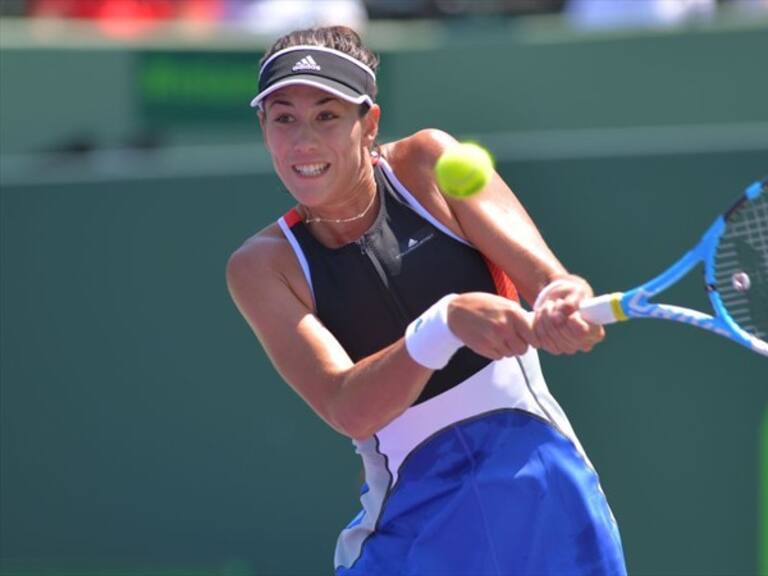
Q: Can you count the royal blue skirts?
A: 1